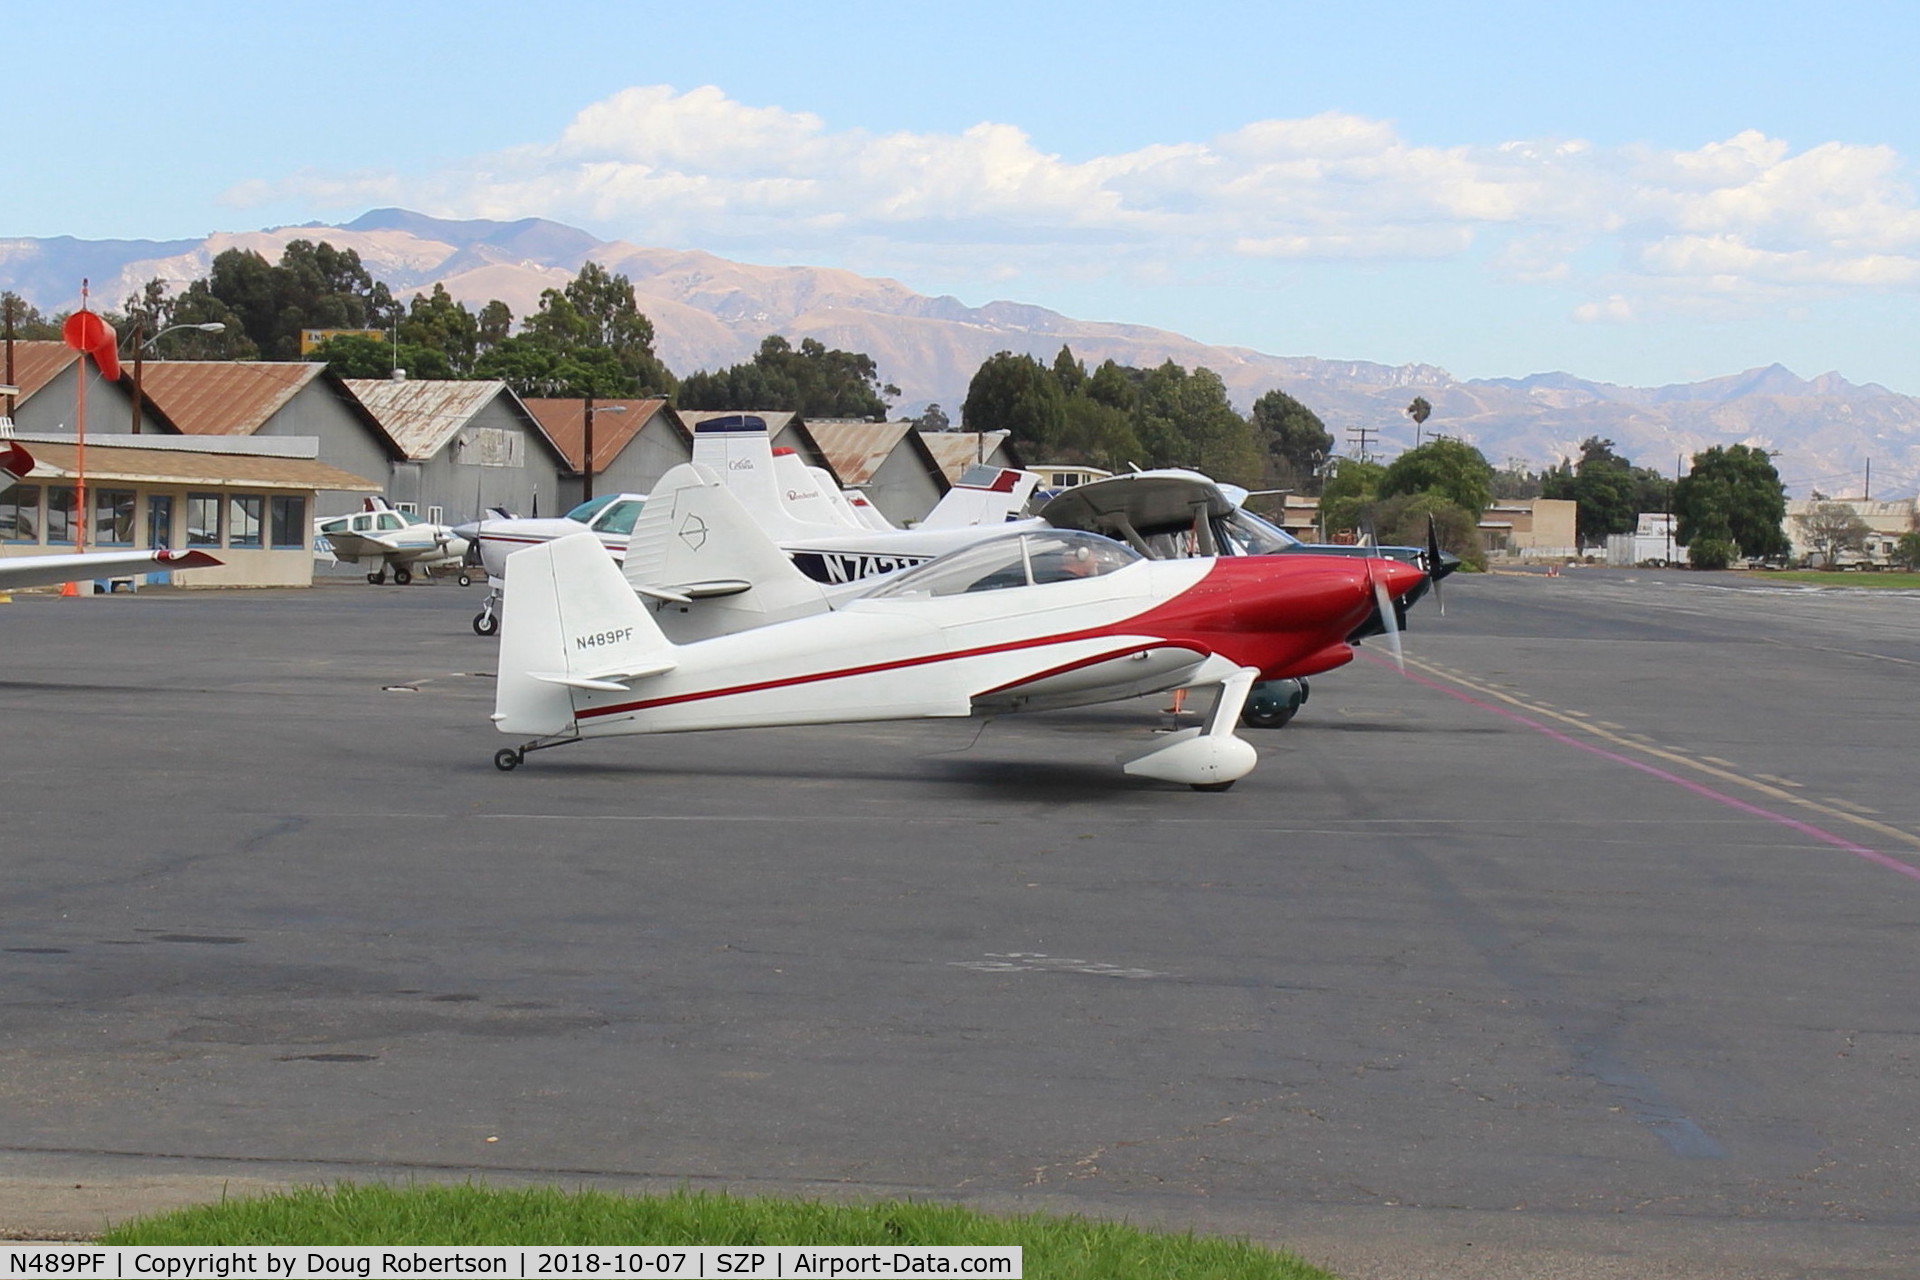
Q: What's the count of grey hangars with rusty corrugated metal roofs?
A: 7